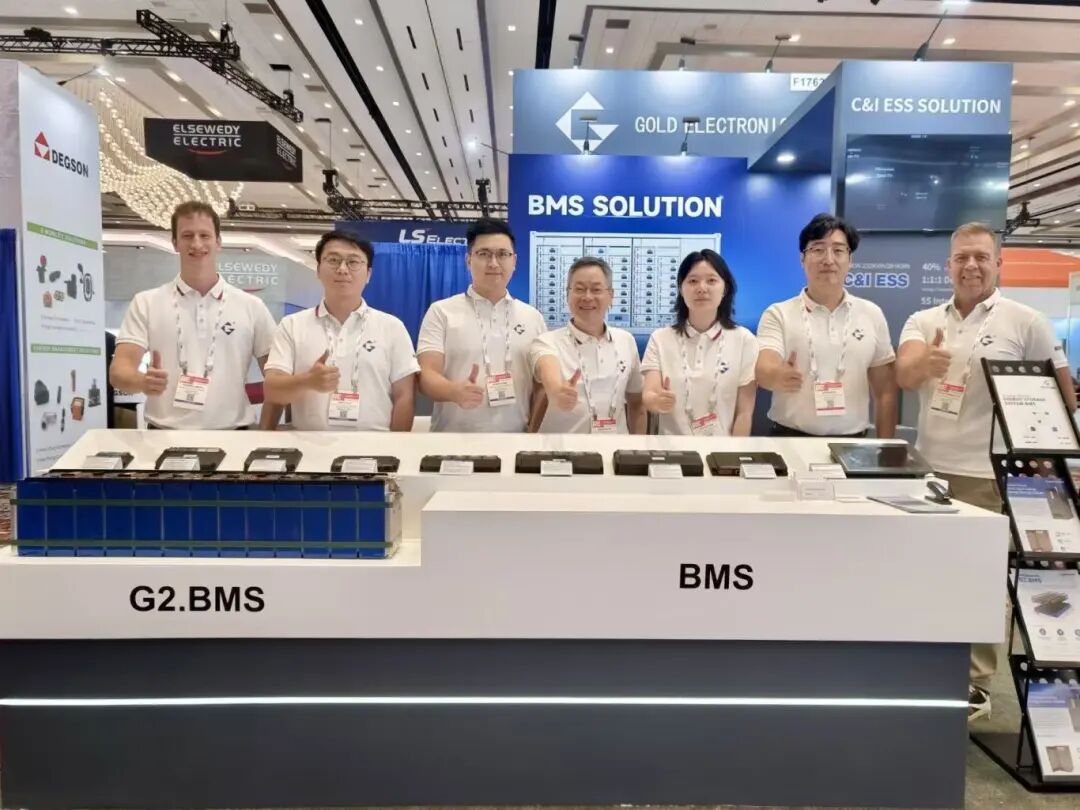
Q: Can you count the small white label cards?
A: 9